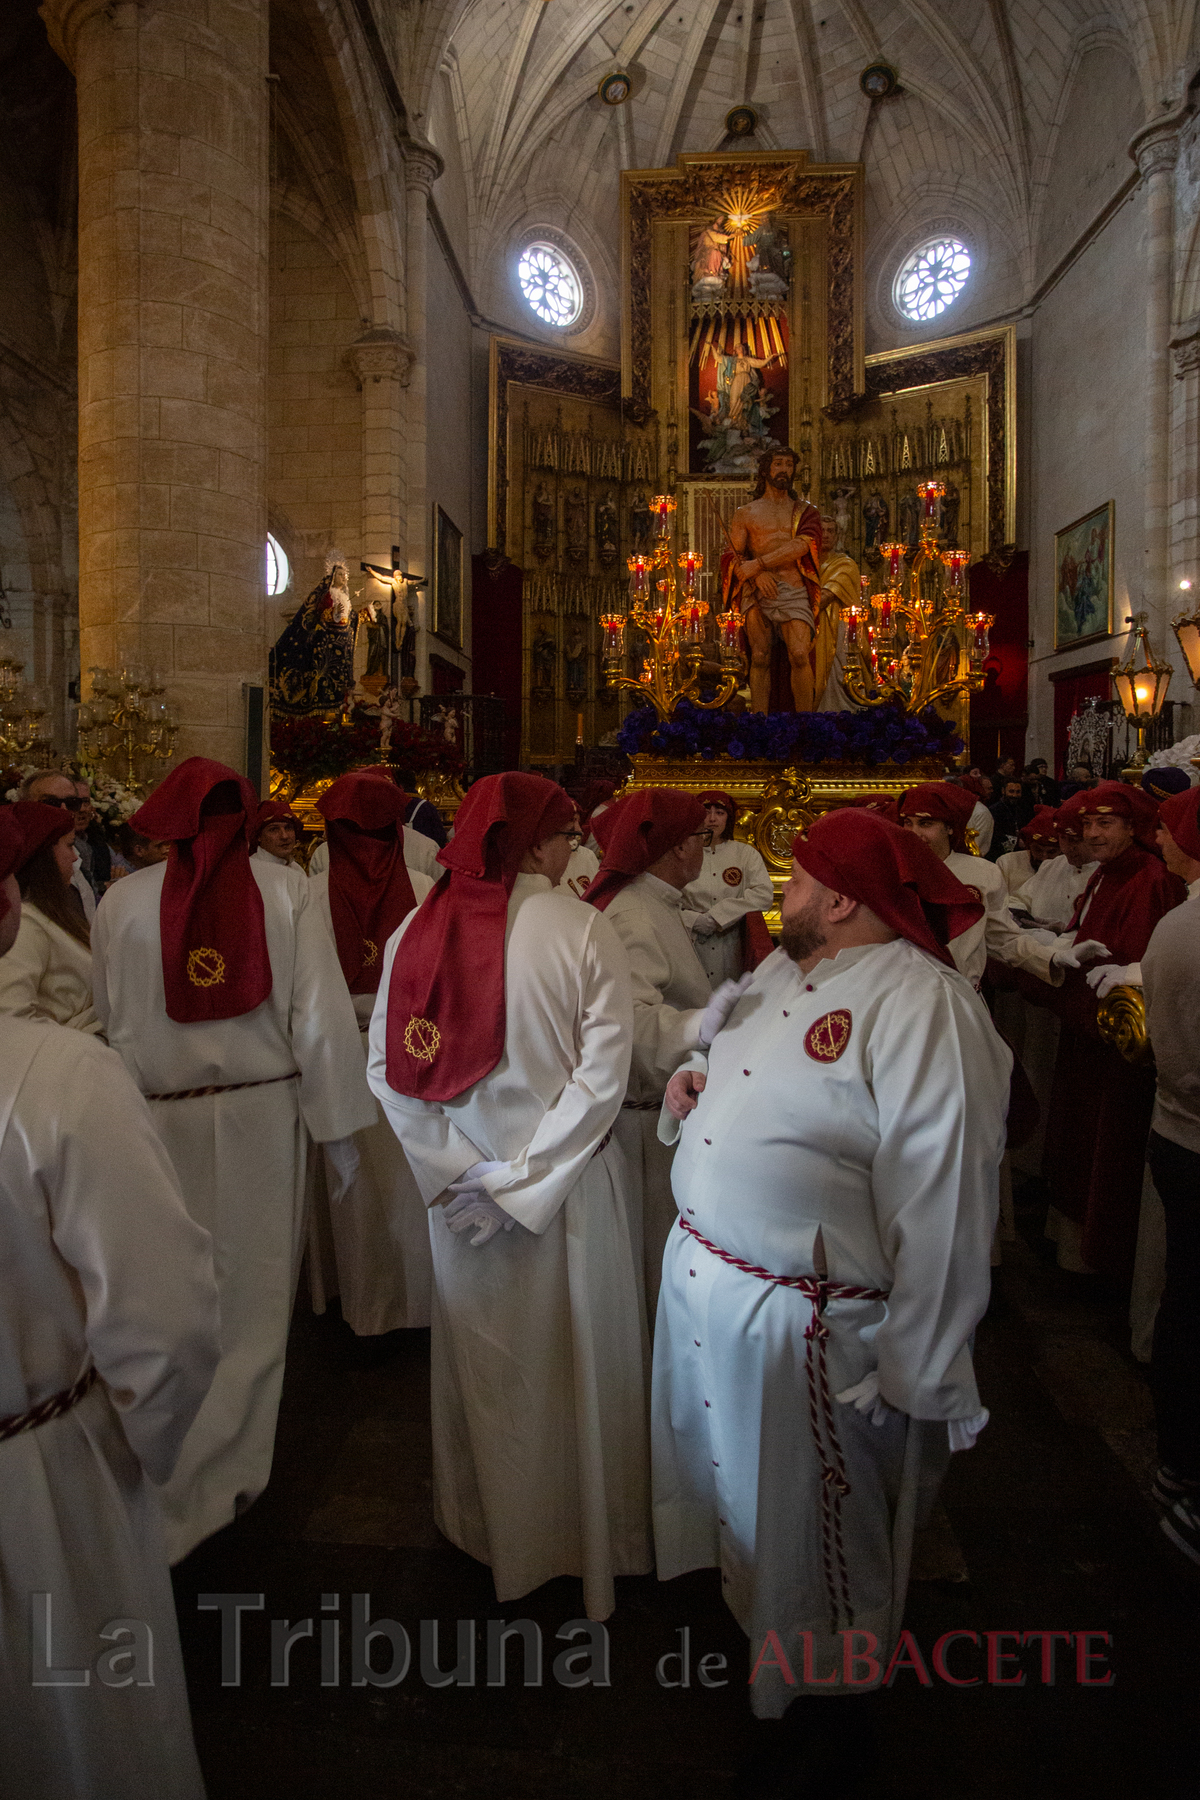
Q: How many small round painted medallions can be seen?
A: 3